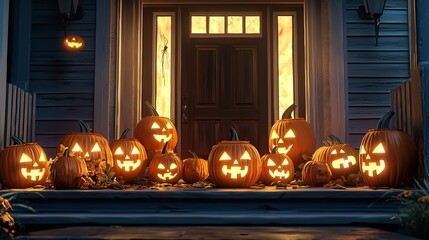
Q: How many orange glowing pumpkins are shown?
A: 11